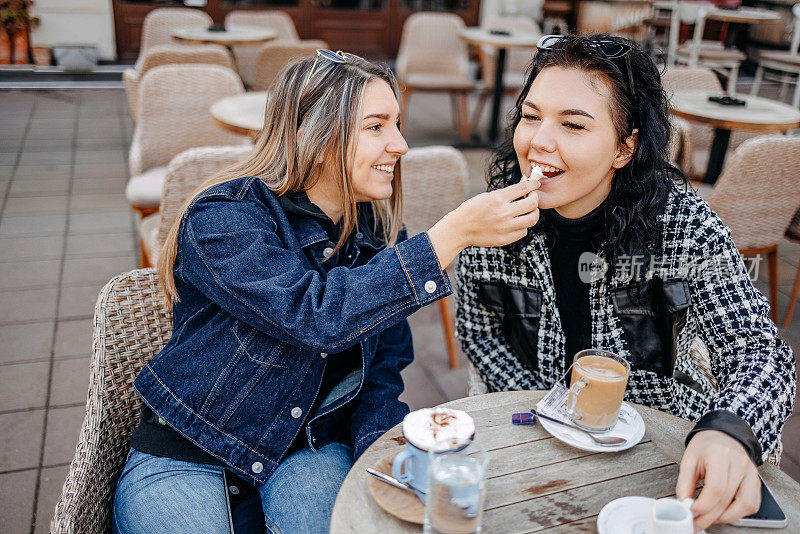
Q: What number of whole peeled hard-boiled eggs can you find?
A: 0